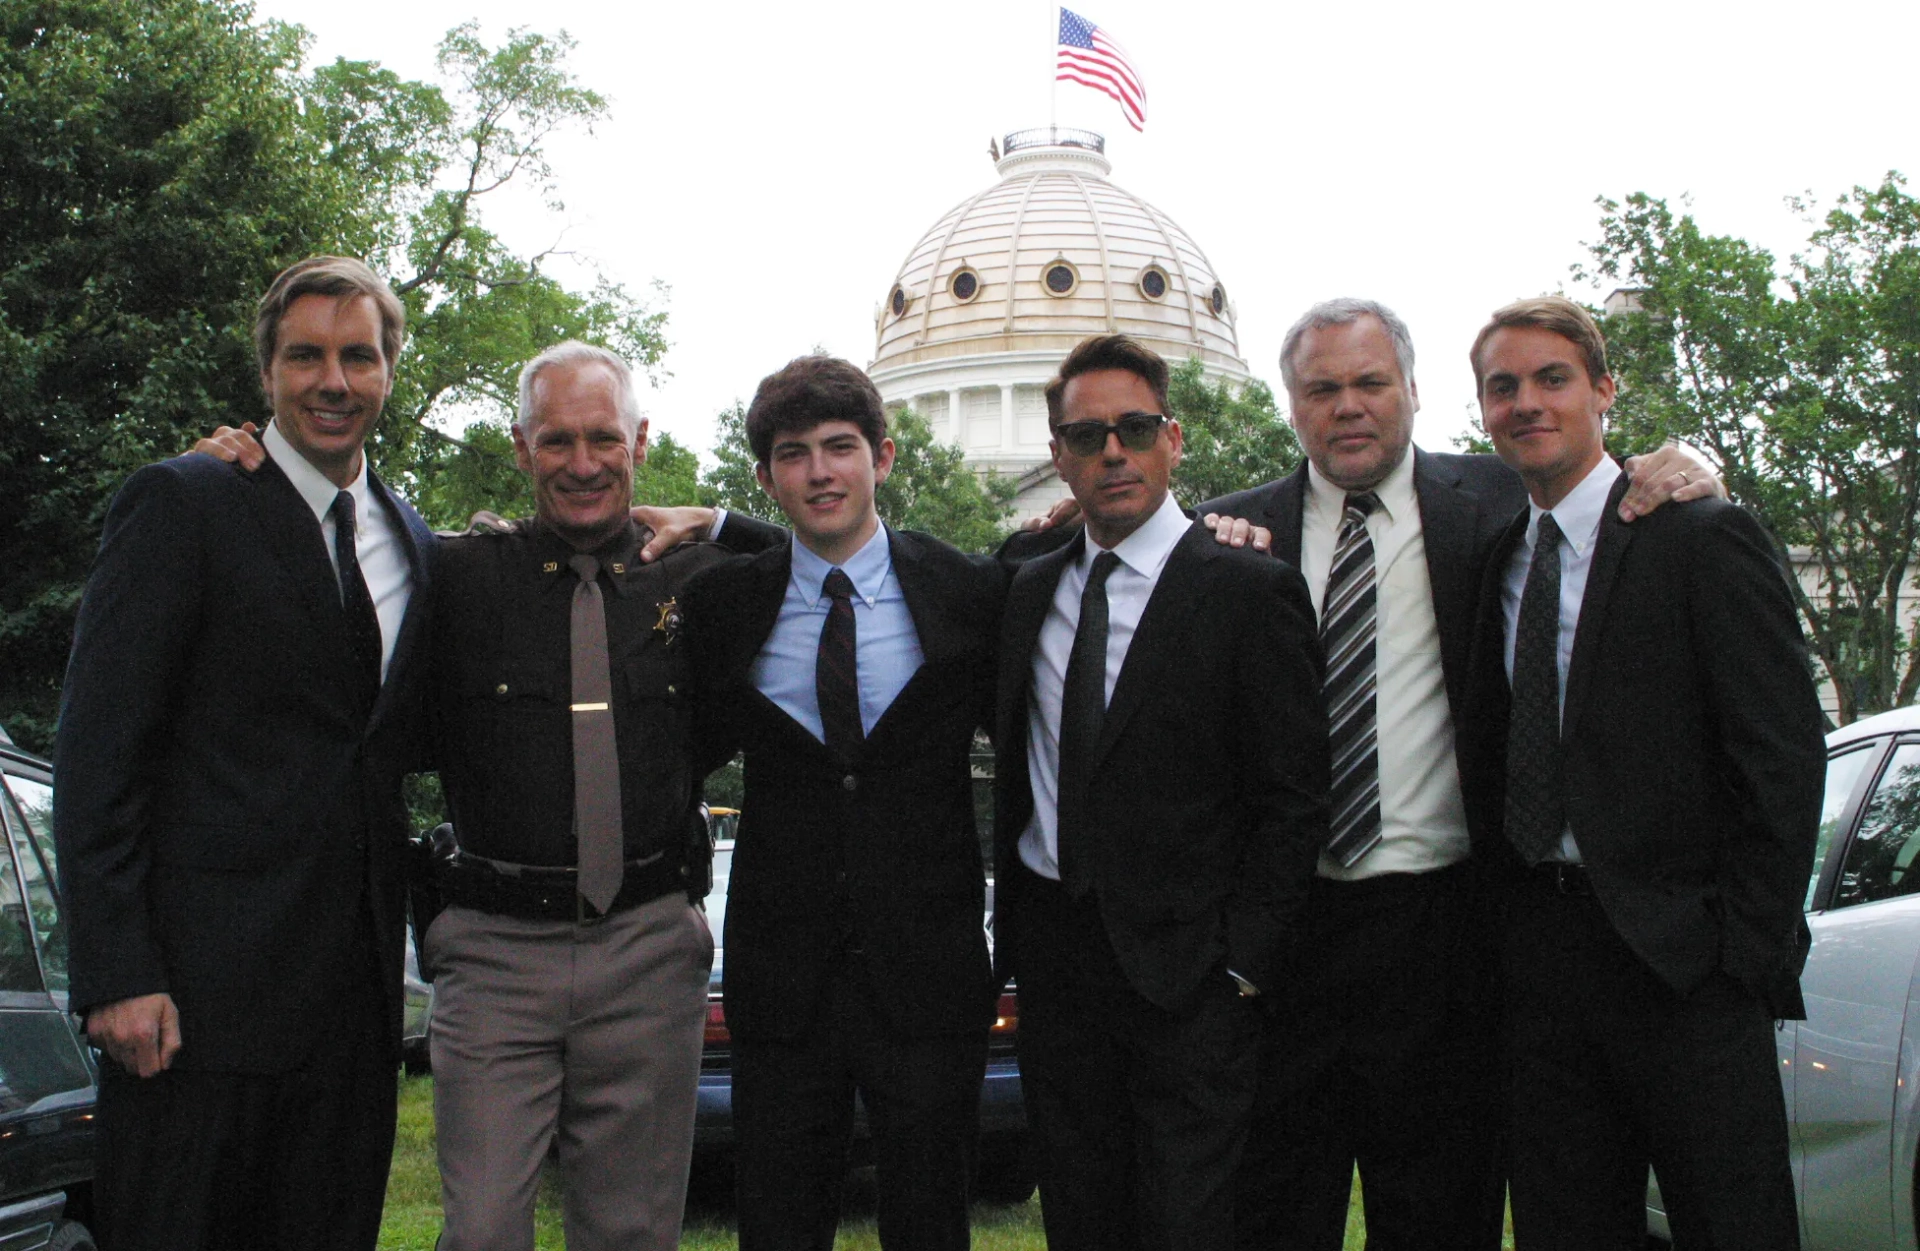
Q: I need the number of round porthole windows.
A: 5